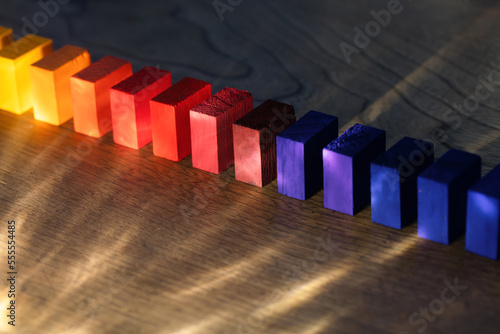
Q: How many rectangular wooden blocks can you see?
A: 13